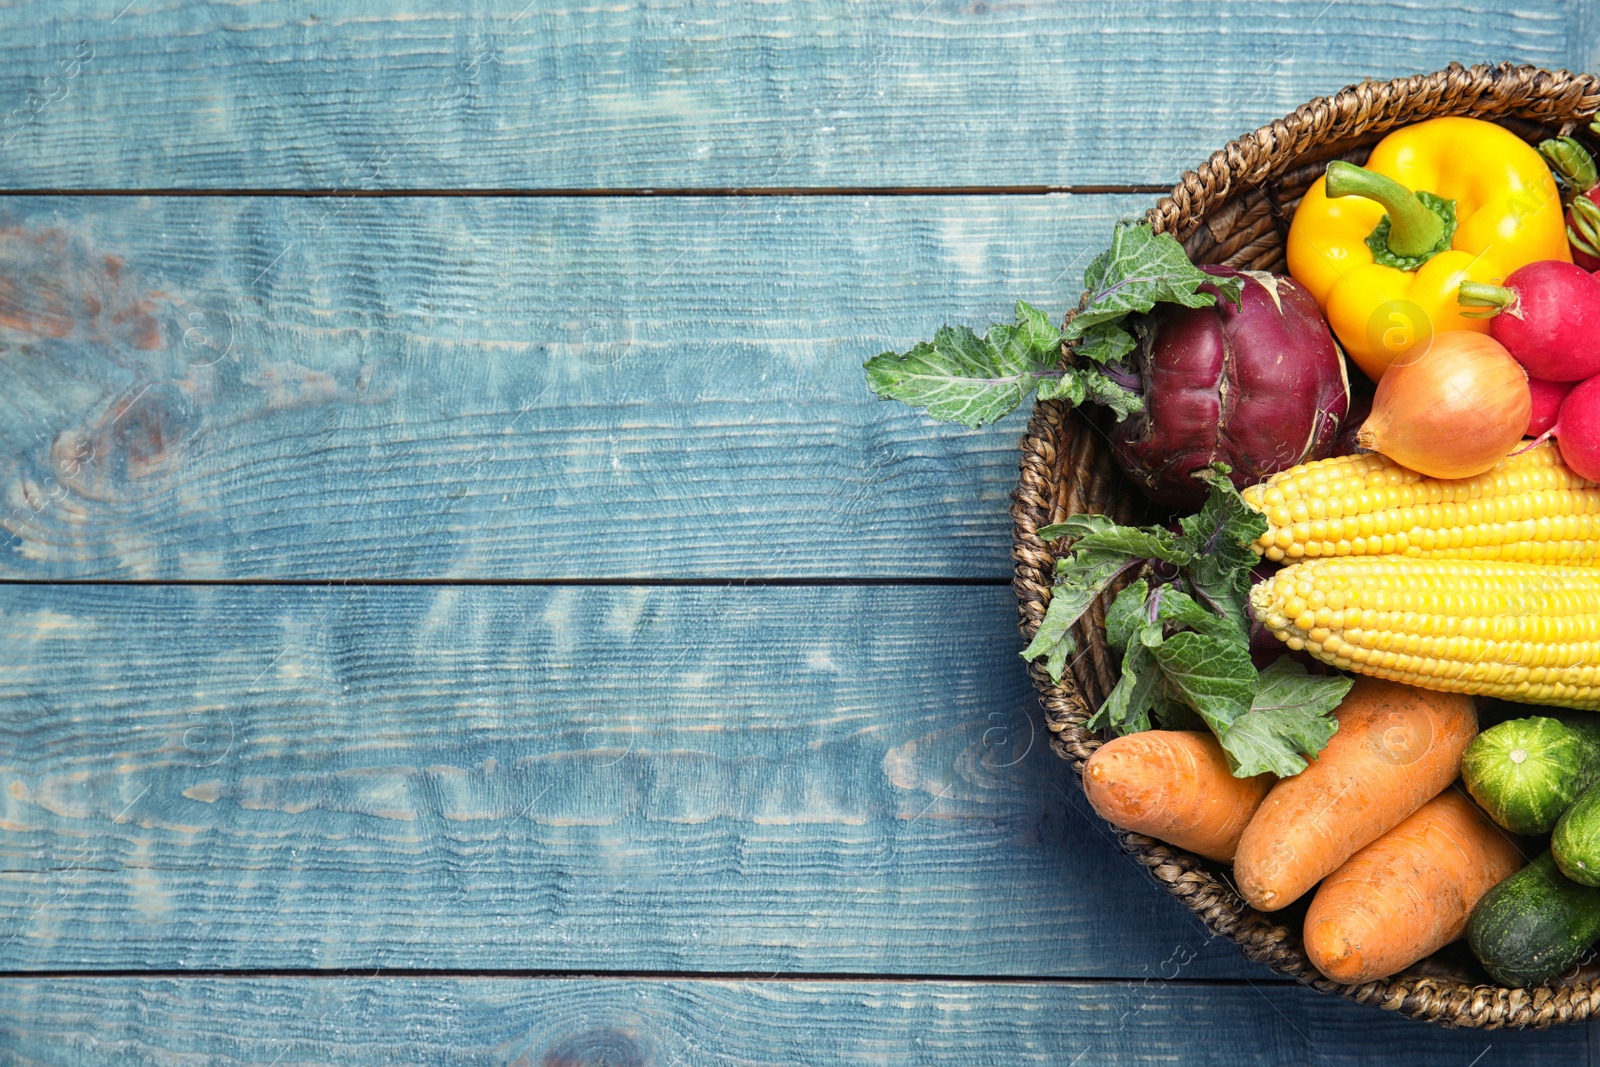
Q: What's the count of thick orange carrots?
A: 3